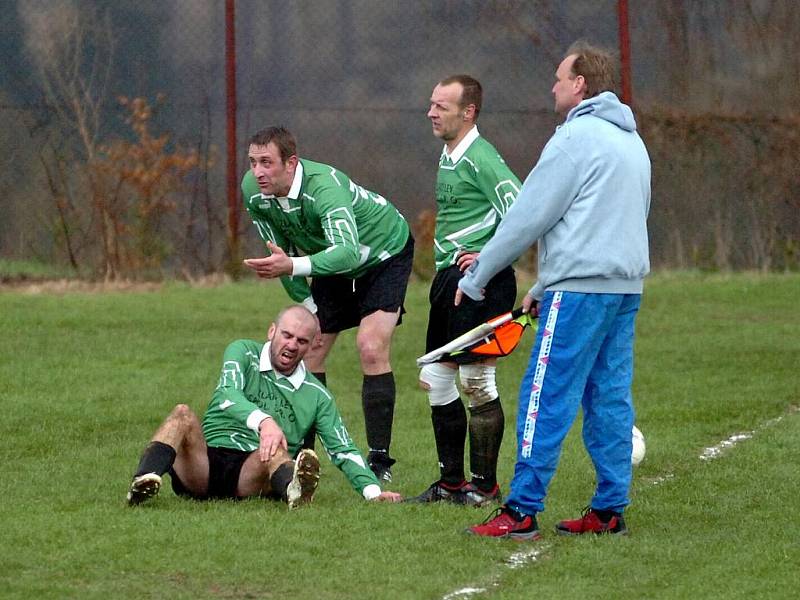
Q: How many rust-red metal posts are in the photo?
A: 2